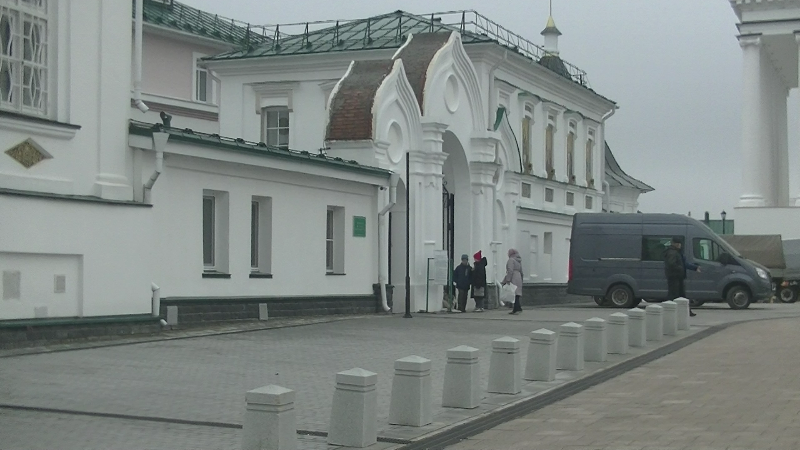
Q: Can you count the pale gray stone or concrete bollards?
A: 13